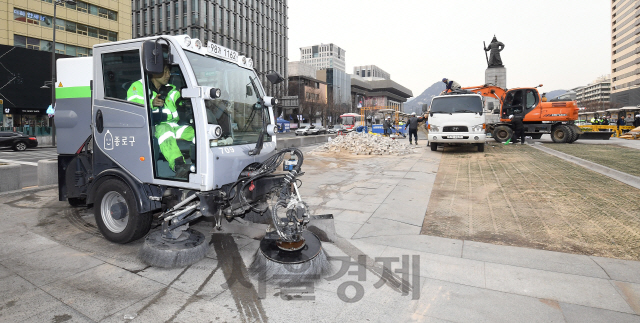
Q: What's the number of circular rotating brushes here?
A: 2